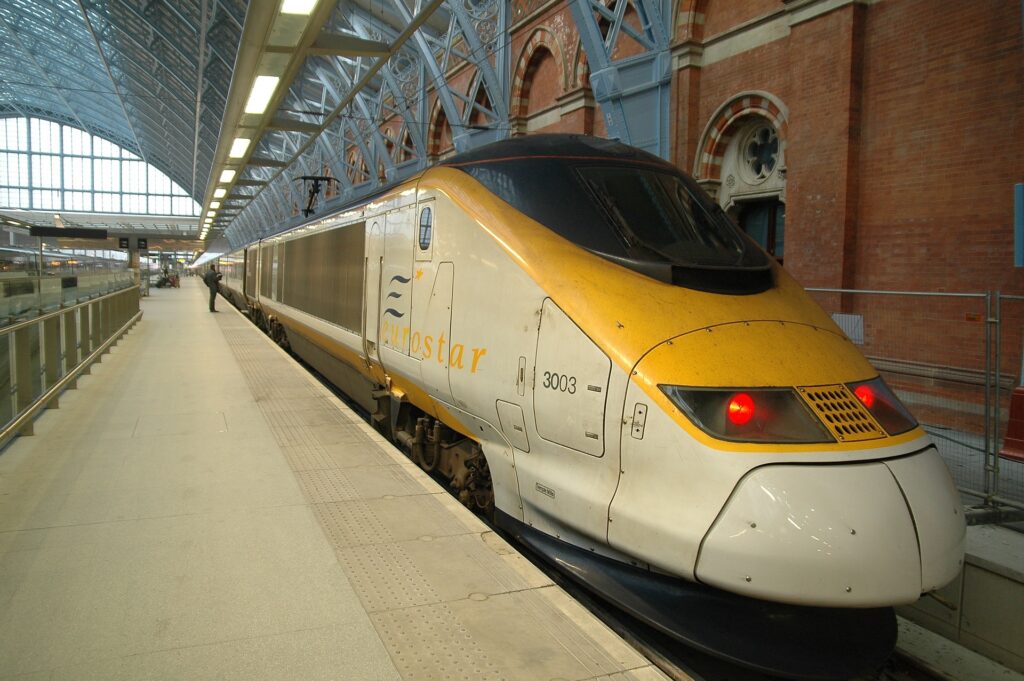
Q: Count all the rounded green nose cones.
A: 0